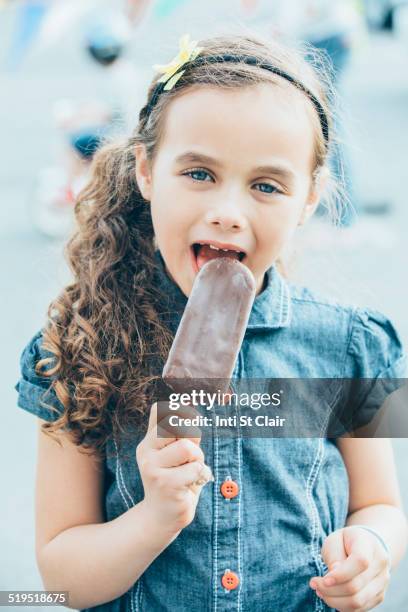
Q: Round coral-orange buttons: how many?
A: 2